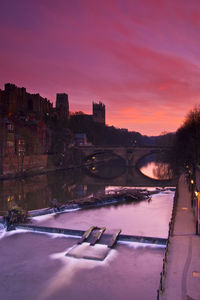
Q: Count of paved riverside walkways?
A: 1